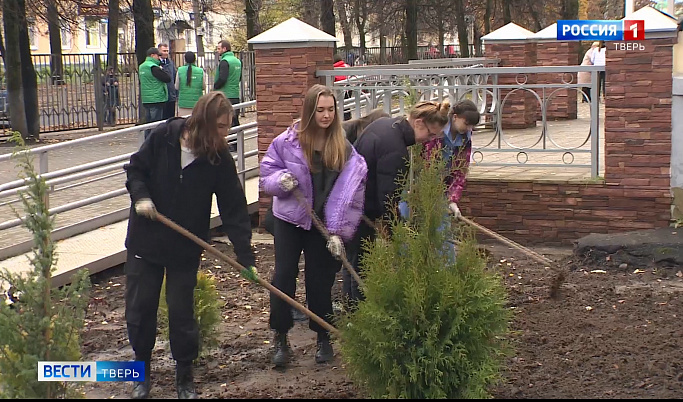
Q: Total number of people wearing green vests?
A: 3